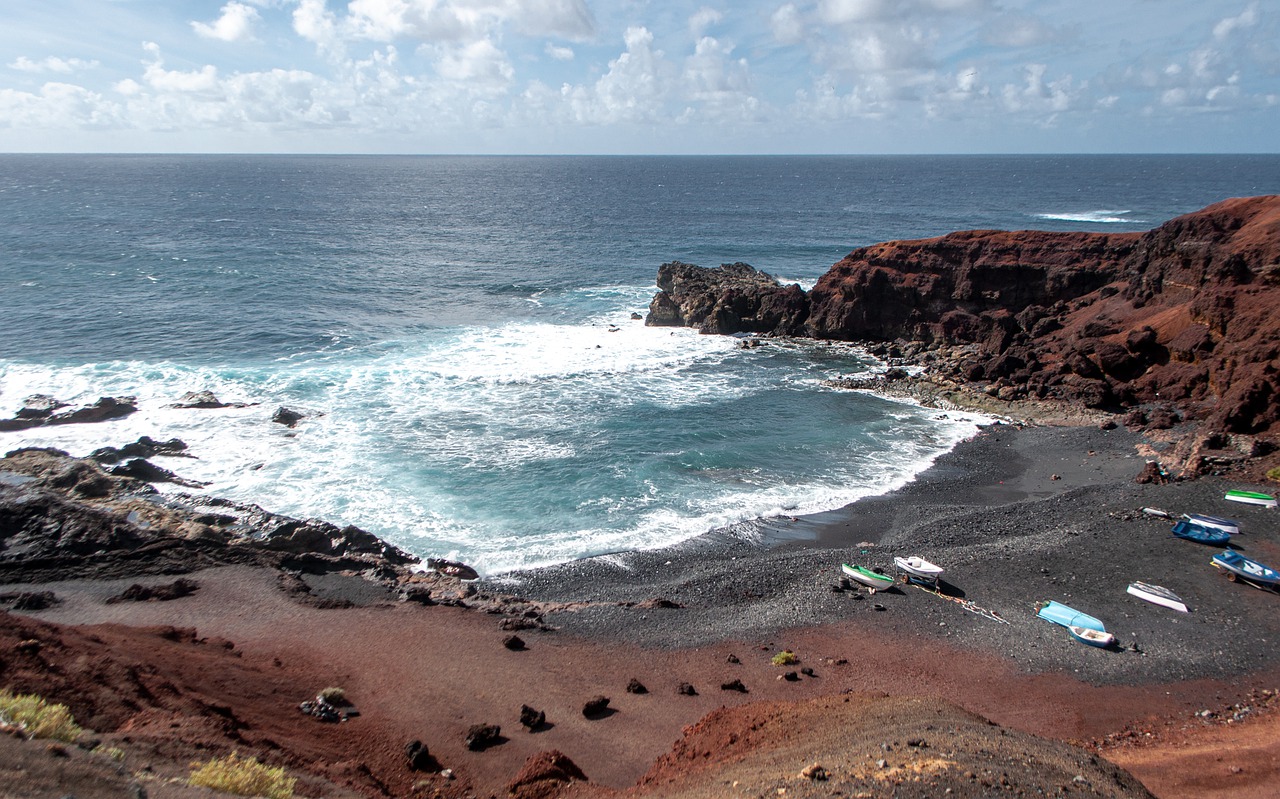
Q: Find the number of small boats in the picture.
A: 9